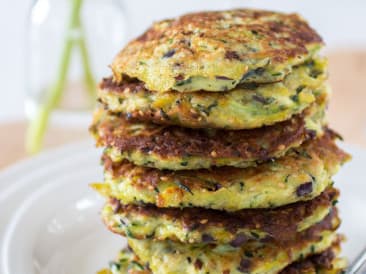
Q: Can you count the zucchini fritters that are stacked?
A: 7